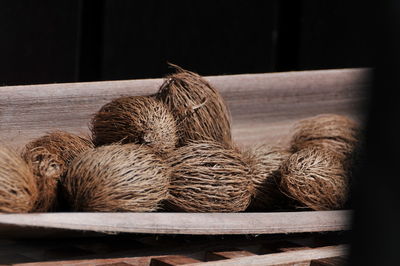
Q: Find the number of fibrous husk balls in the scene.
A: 9